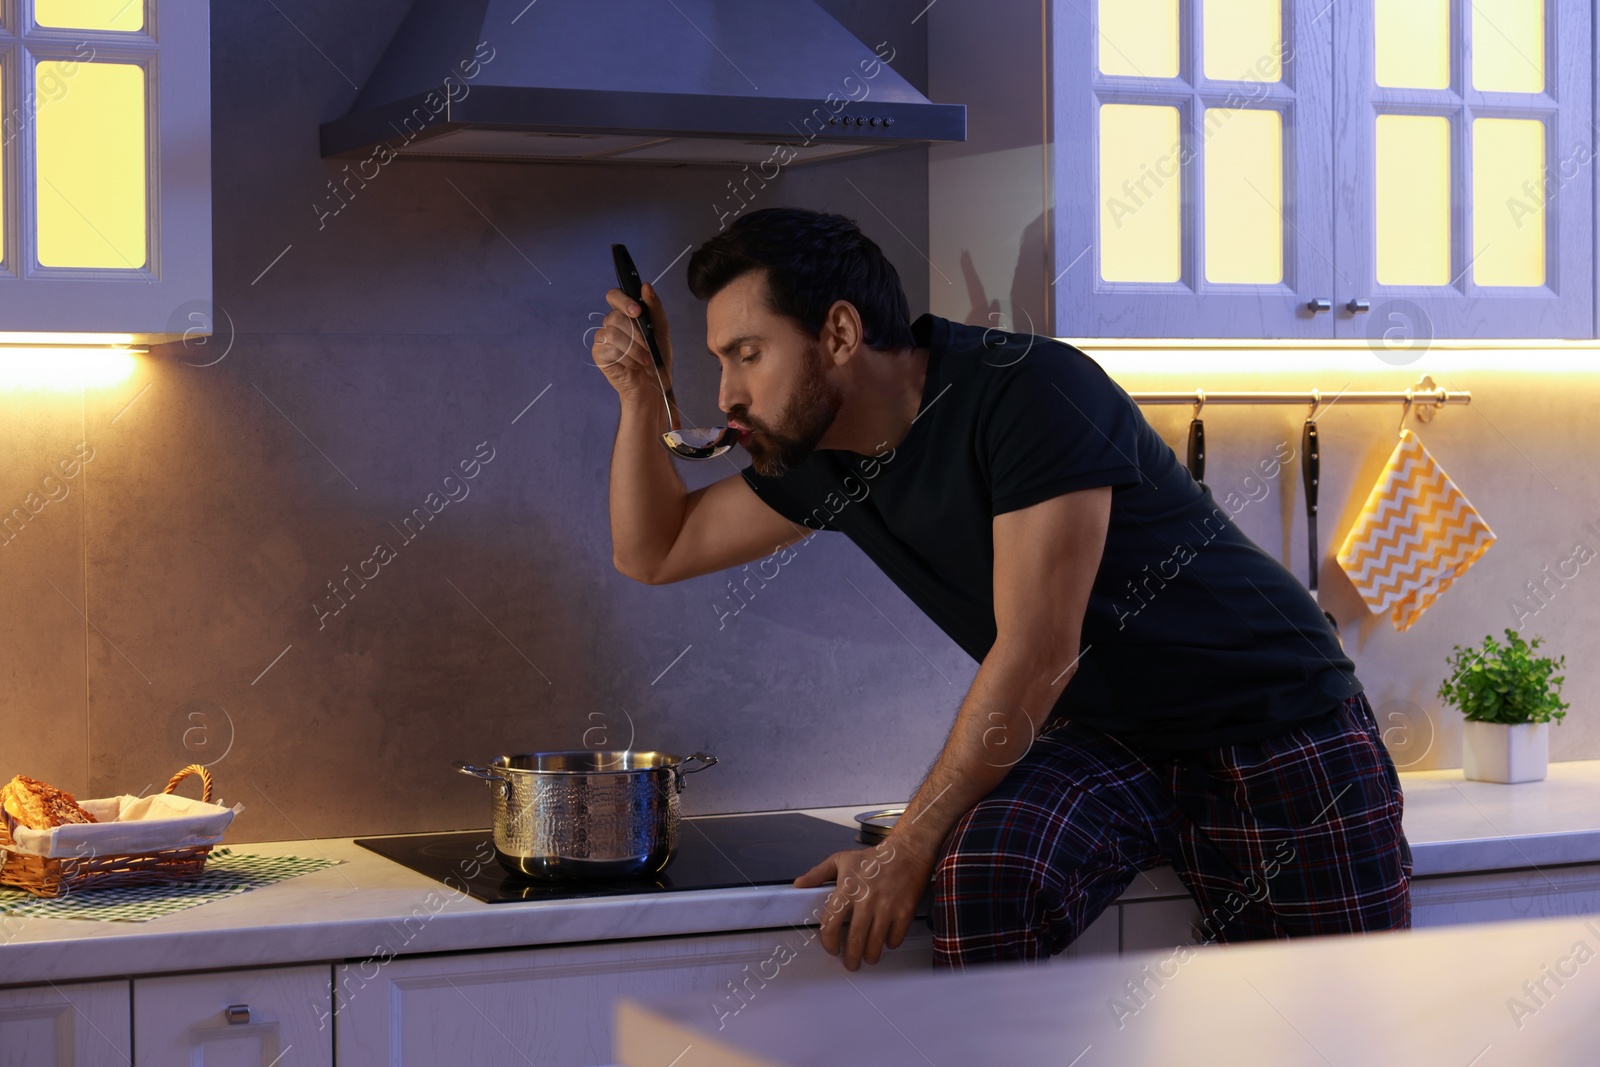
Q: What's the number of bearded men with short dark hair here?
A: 1